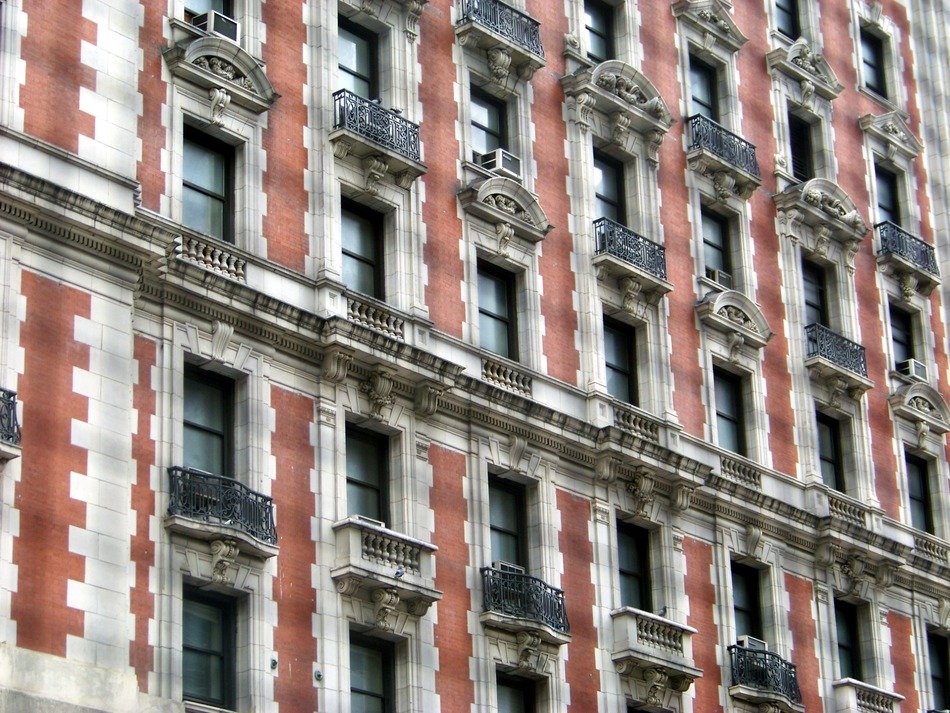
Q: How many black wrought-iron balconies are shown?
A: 10